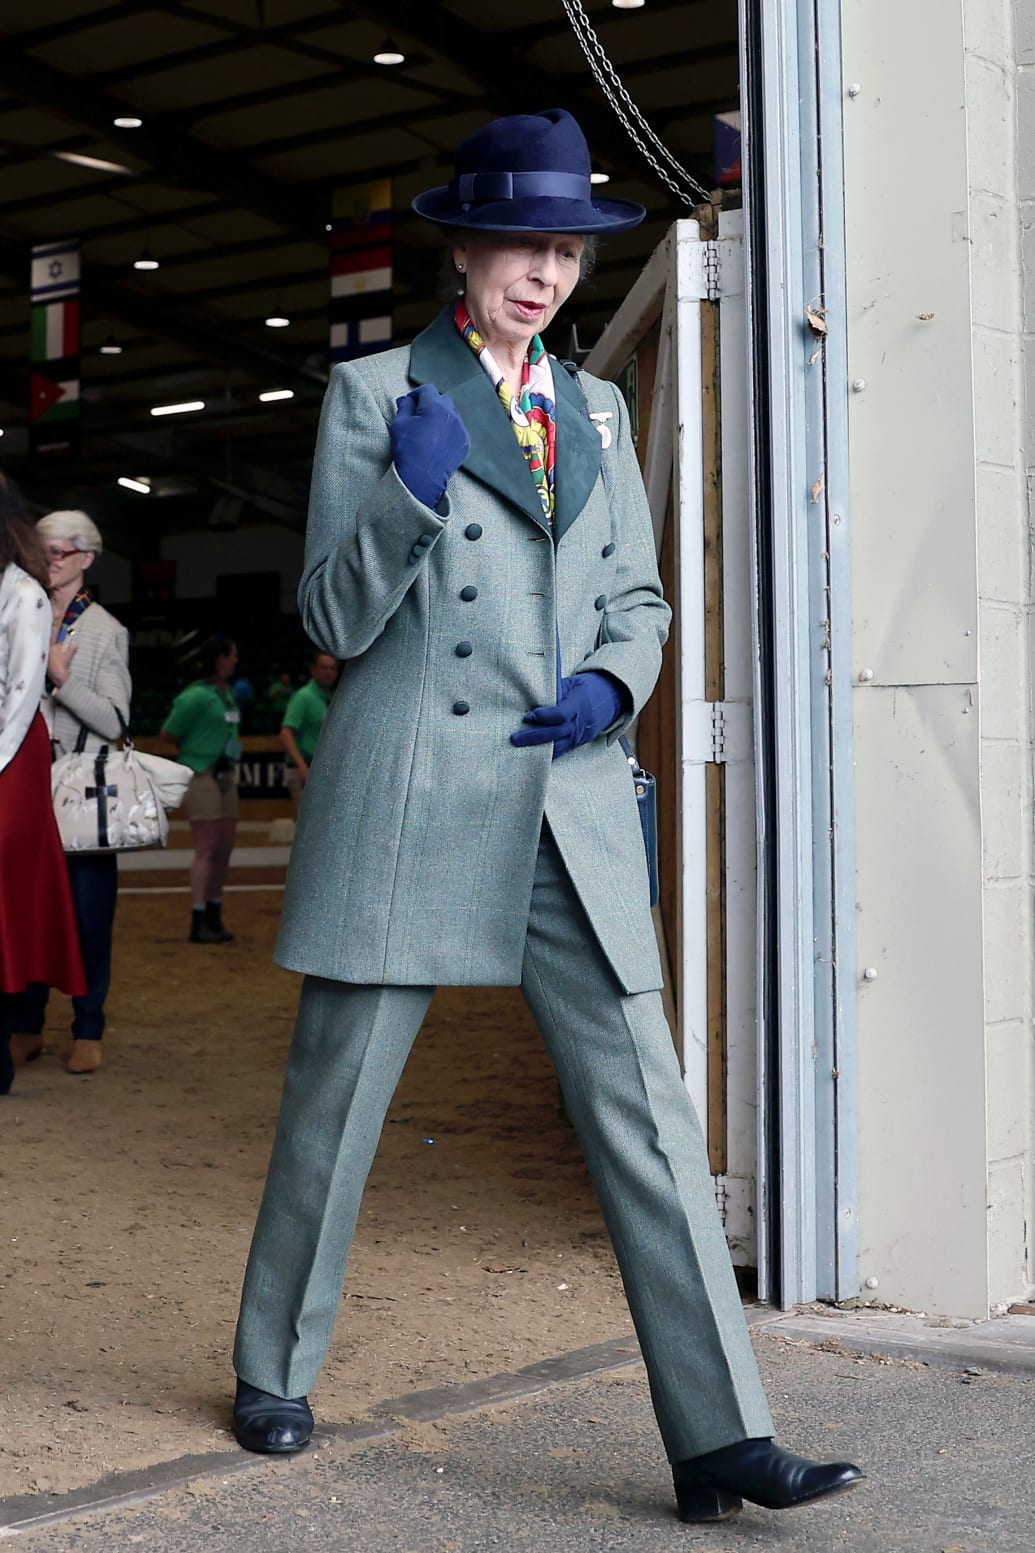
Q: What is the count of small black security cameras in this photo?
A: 0